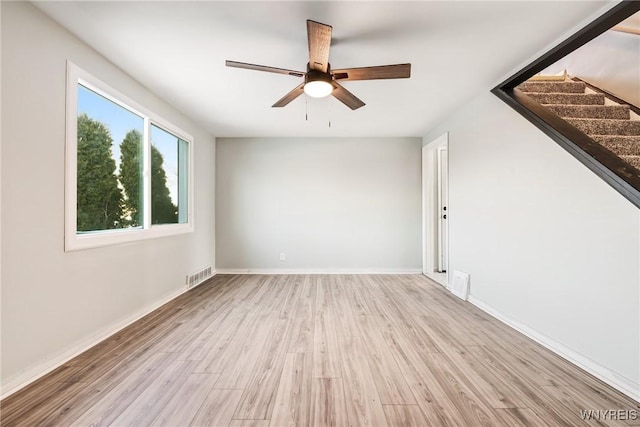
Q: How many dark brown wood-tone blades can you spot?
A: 5